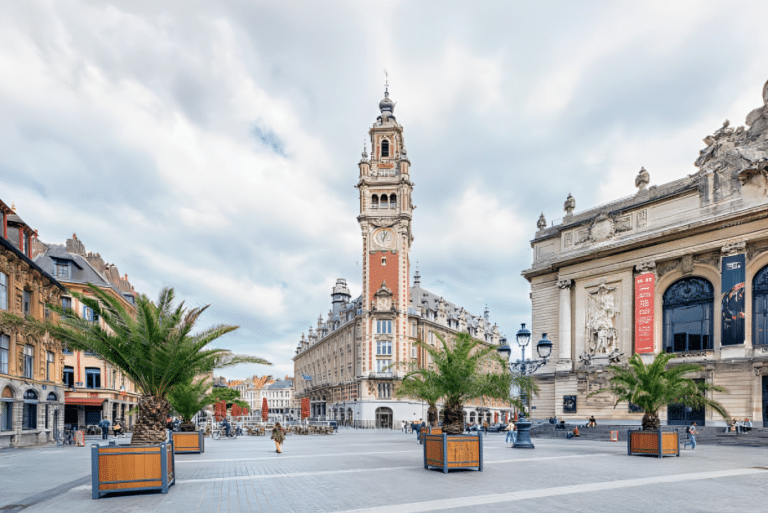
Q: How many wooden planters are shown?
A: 5